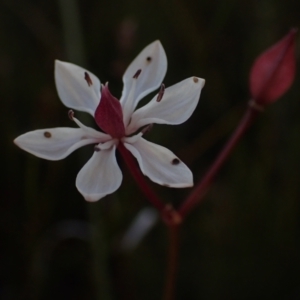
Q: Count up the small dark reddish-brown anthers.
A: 6